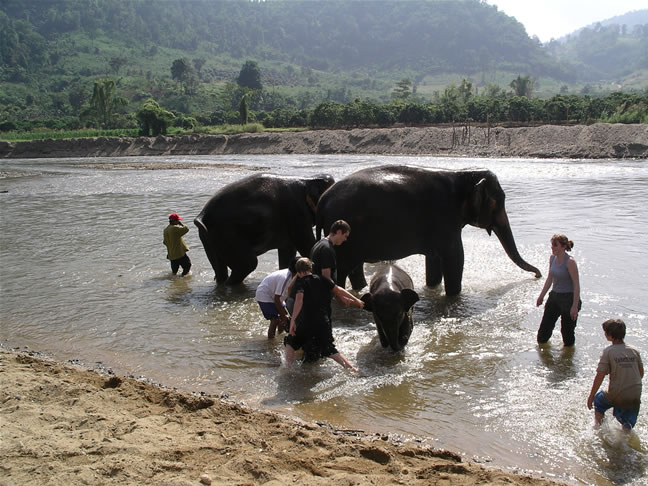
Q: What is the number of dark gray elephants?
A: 3